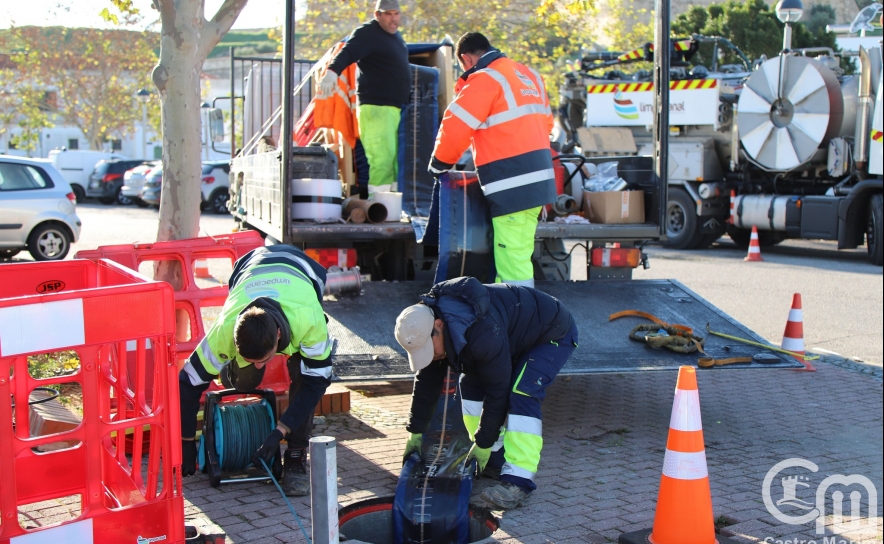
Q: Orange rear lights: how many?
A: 2